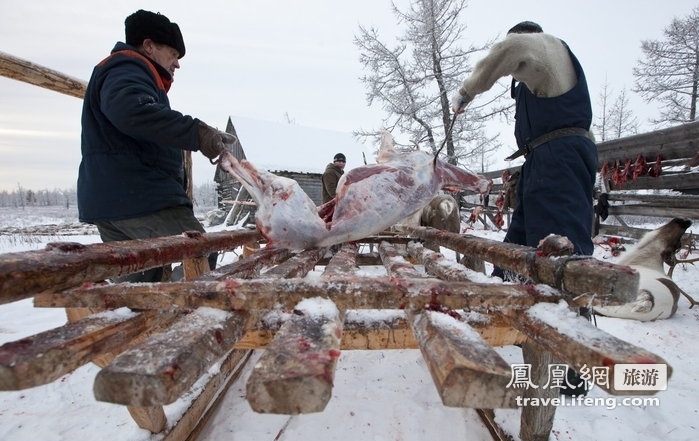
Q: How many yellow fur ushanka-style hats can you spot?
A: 0